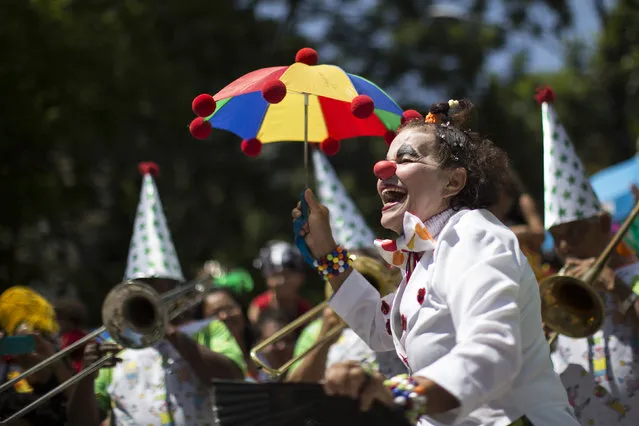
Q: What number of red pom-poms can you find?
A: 11